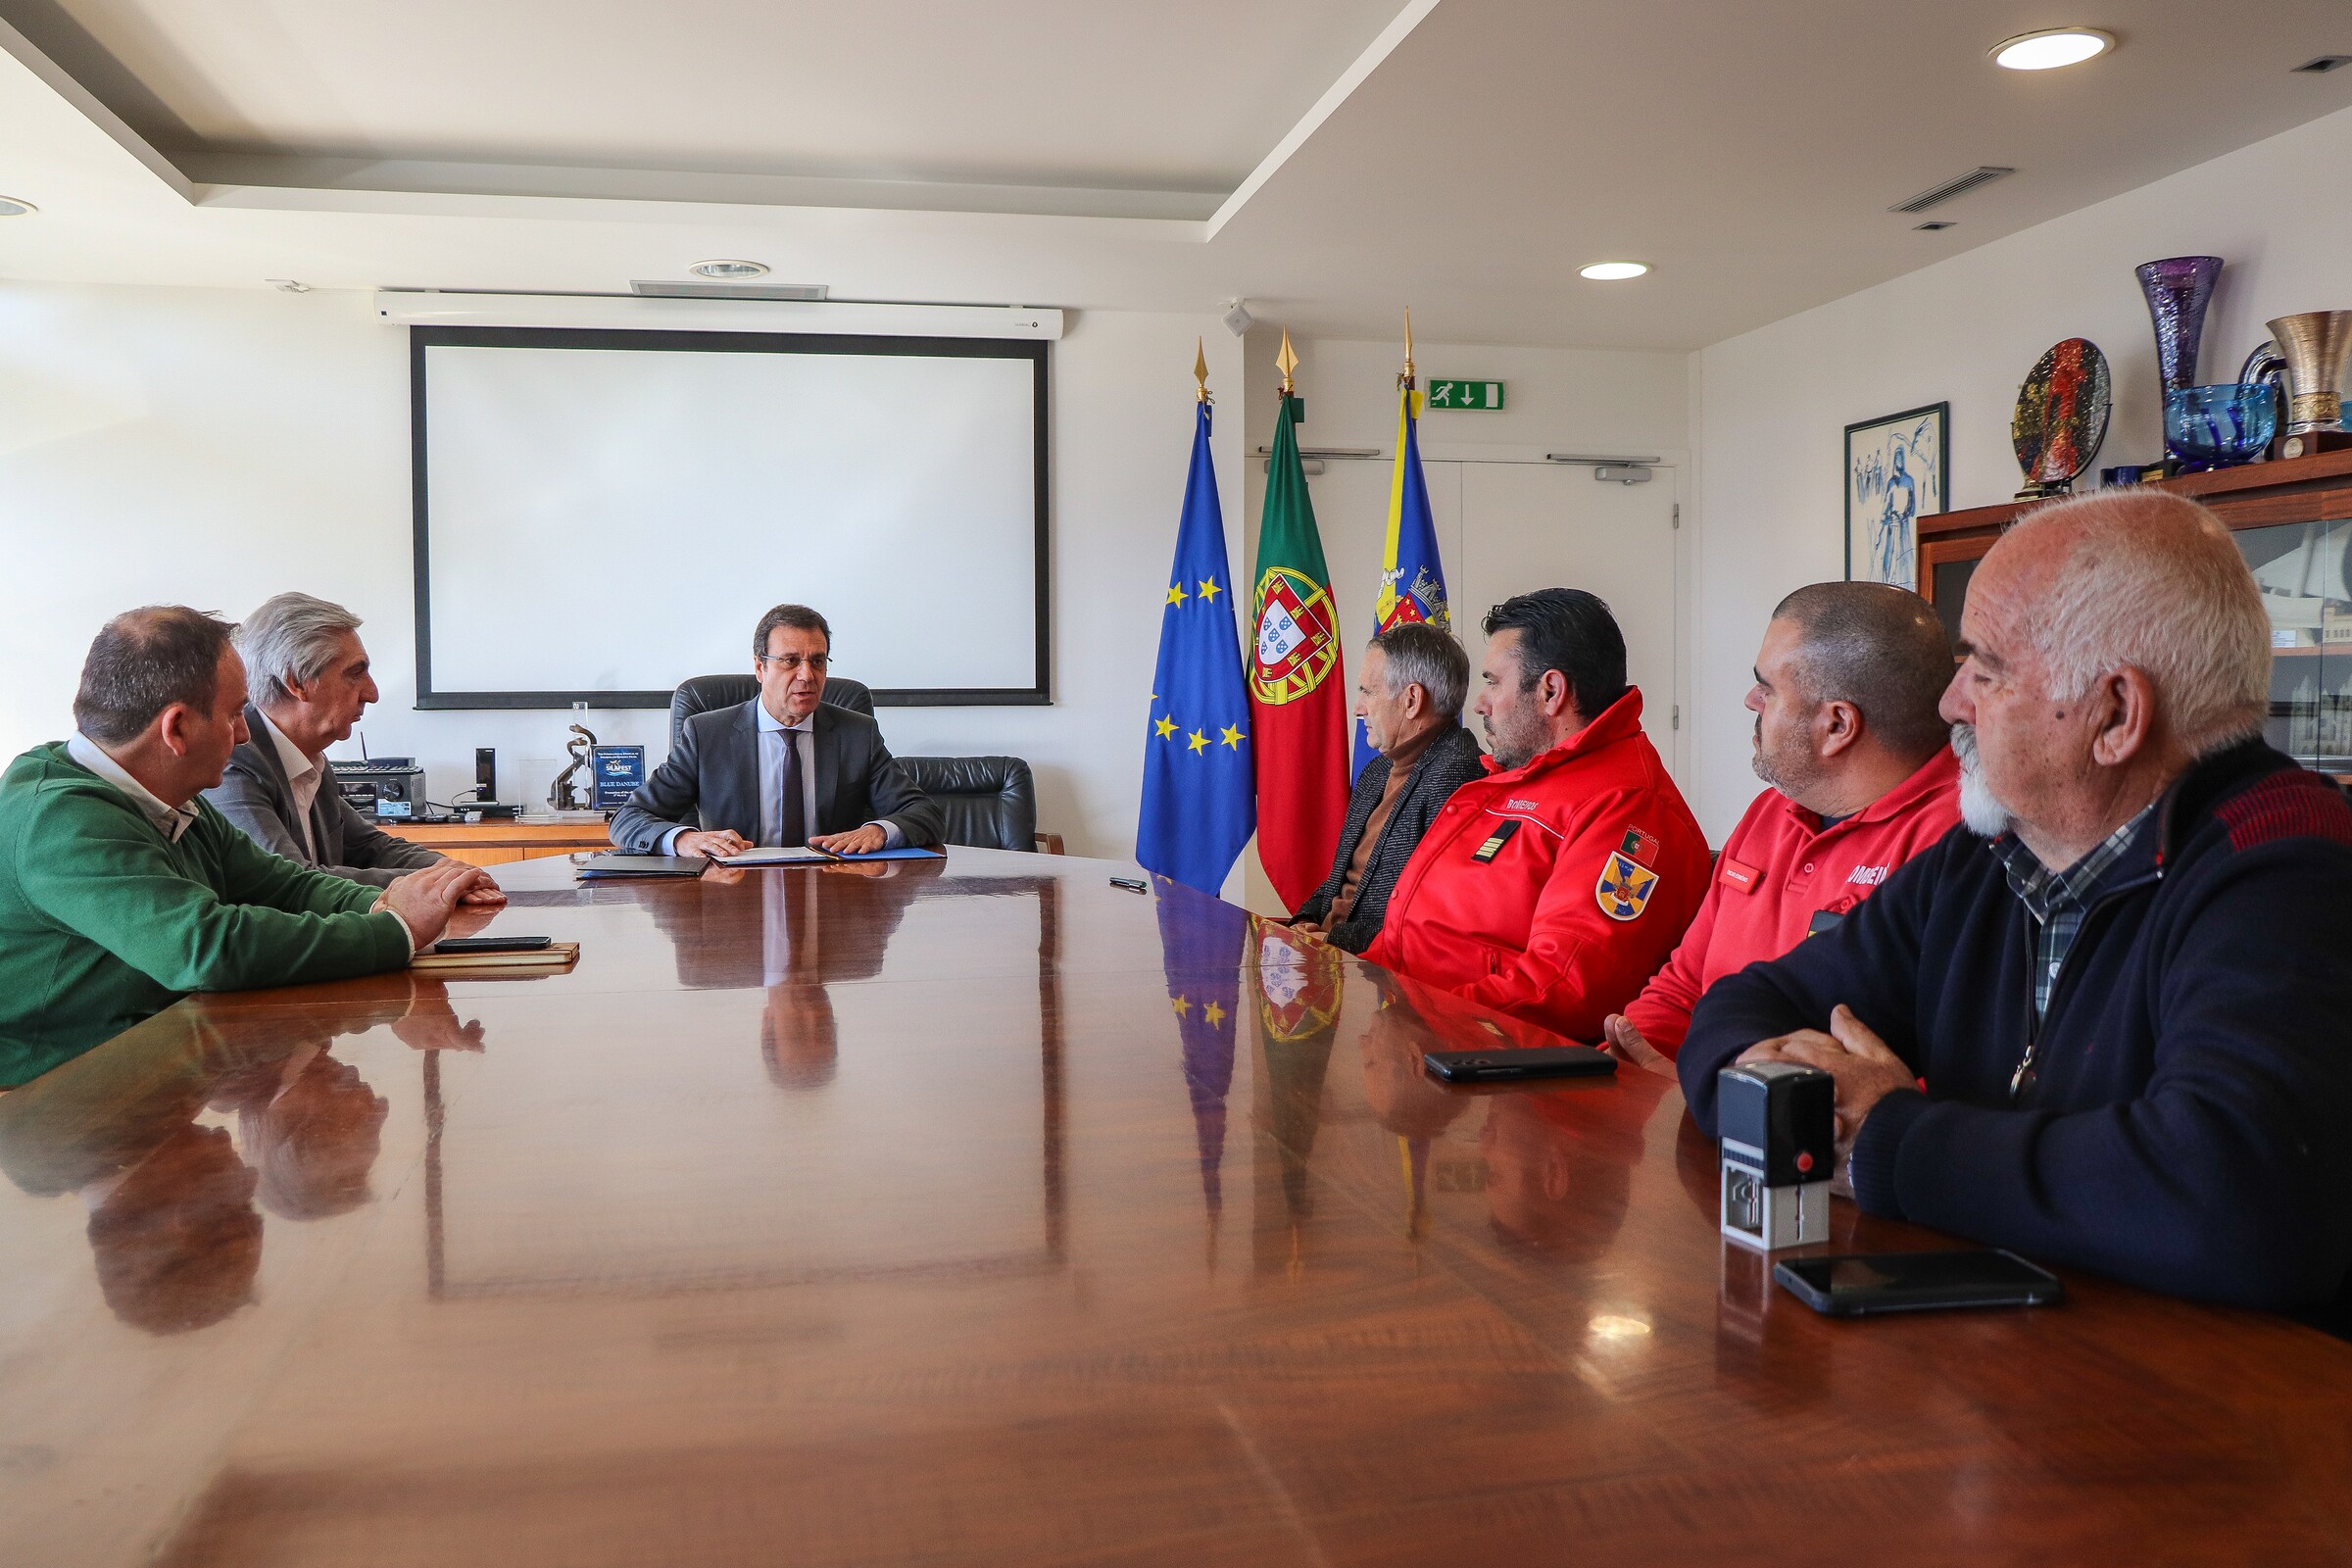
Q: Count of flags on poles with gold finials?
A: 3